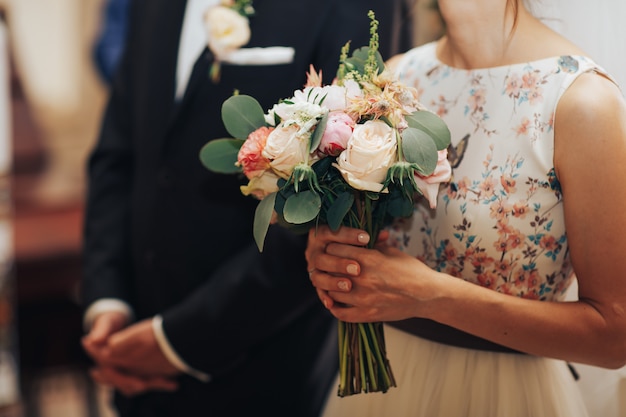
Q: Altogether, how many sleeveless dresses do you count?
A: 1